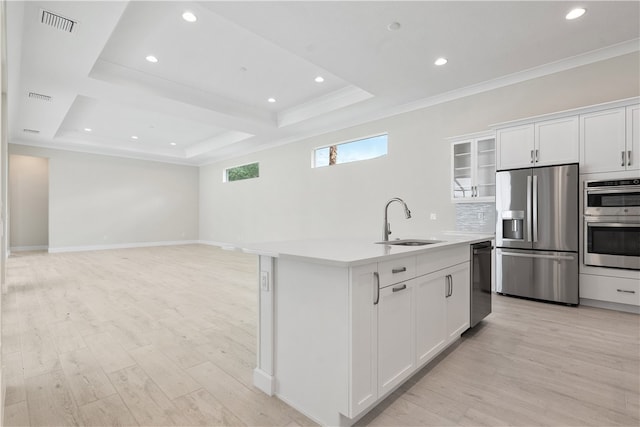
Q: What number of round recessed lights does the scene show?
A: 9